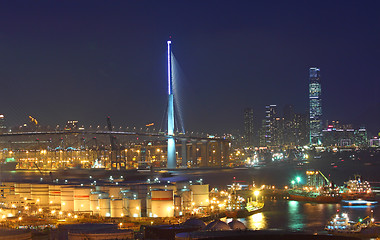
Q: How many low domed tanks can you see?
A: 3